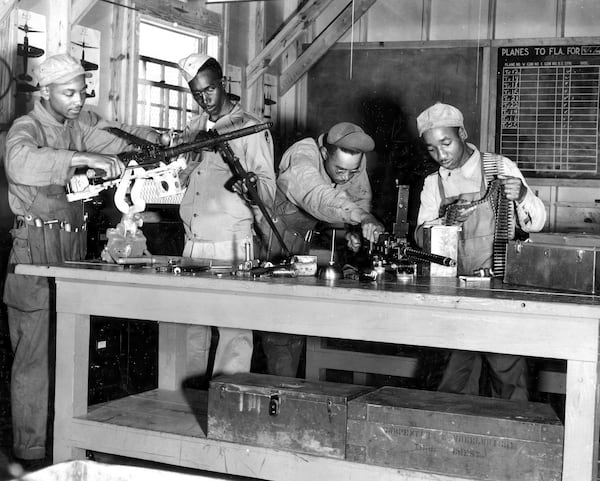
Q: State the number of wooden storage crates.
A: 2